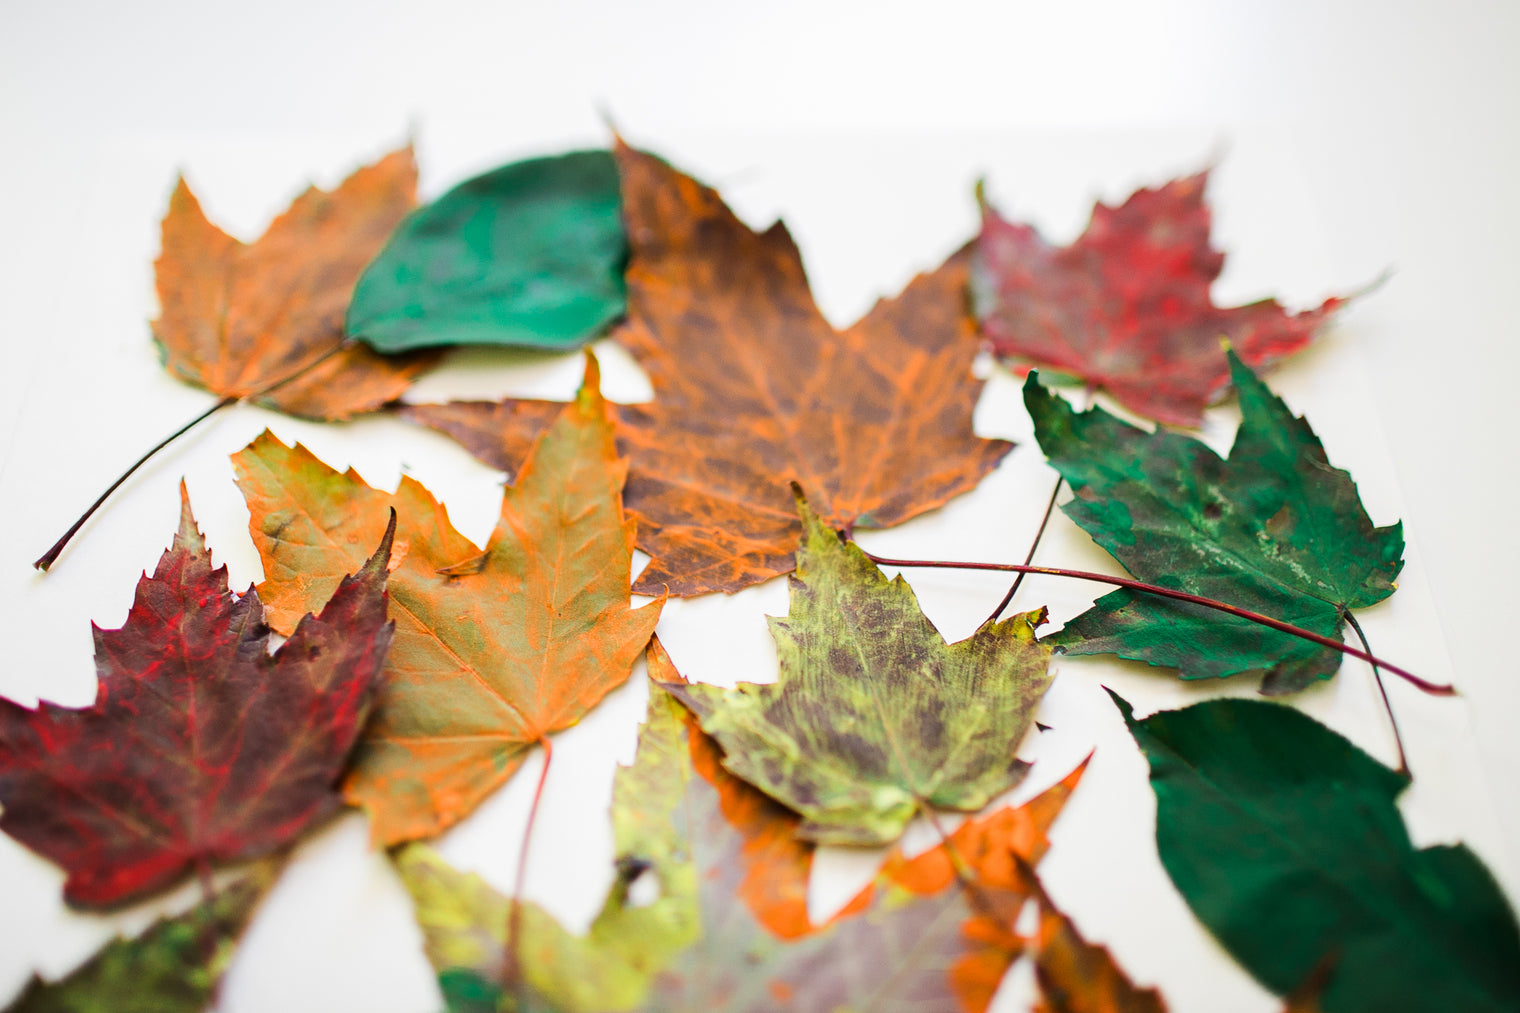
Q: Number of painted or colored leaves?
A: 12